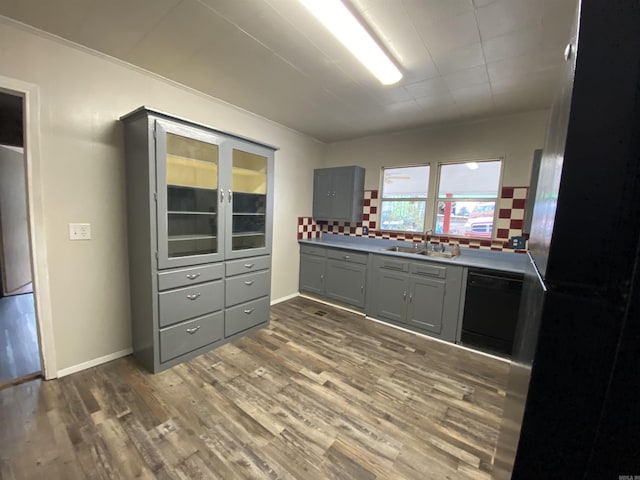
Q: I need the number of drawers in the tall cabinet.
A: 6